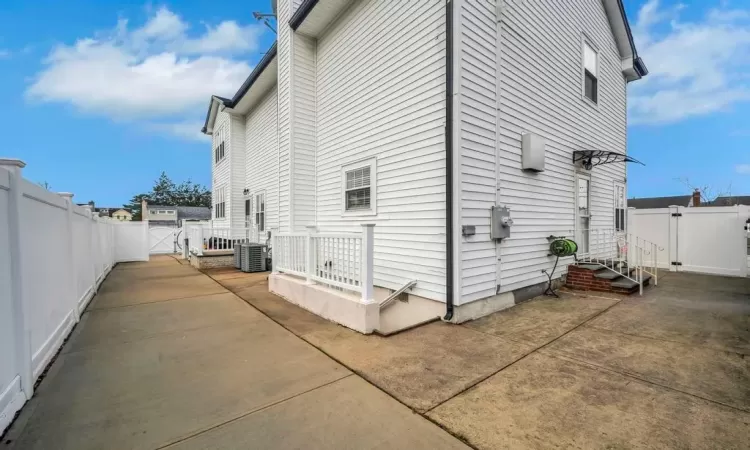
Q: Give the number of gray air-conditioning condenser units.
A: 2